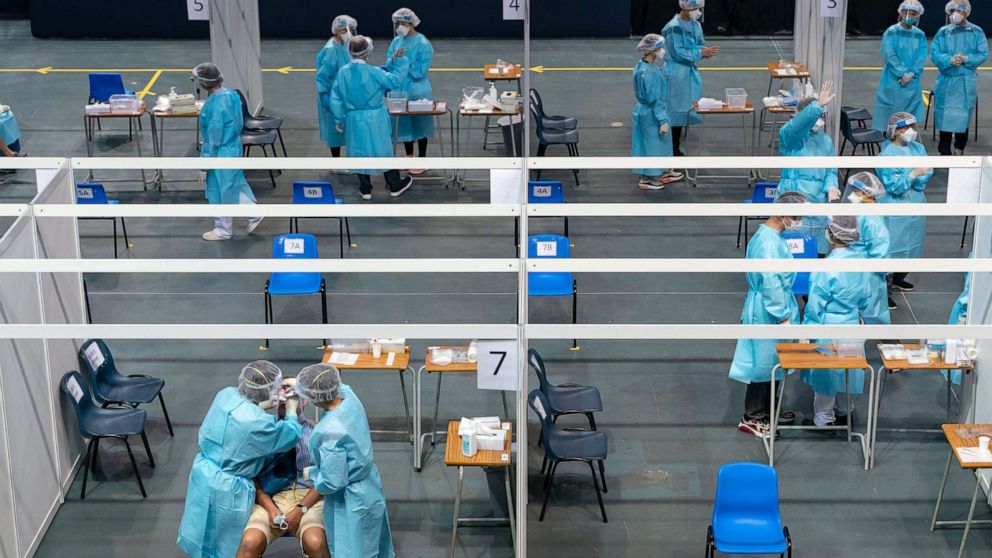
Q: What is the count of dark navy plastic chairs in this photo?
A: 10